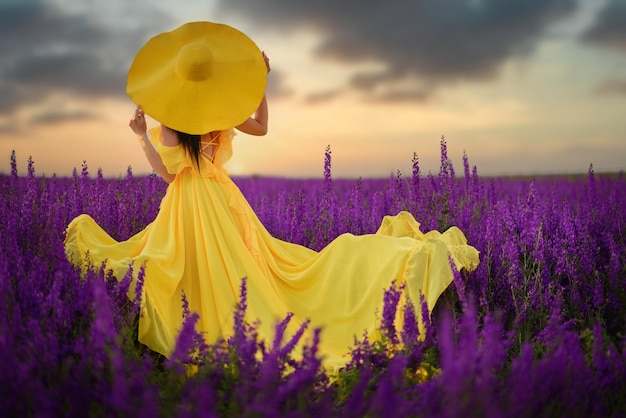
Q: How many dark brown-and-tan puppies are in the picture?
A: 0